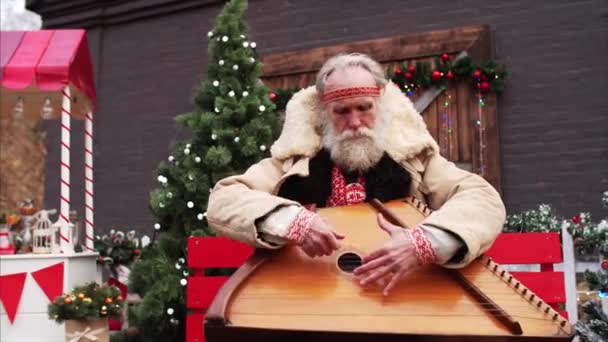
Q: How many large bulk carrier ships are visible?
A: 0